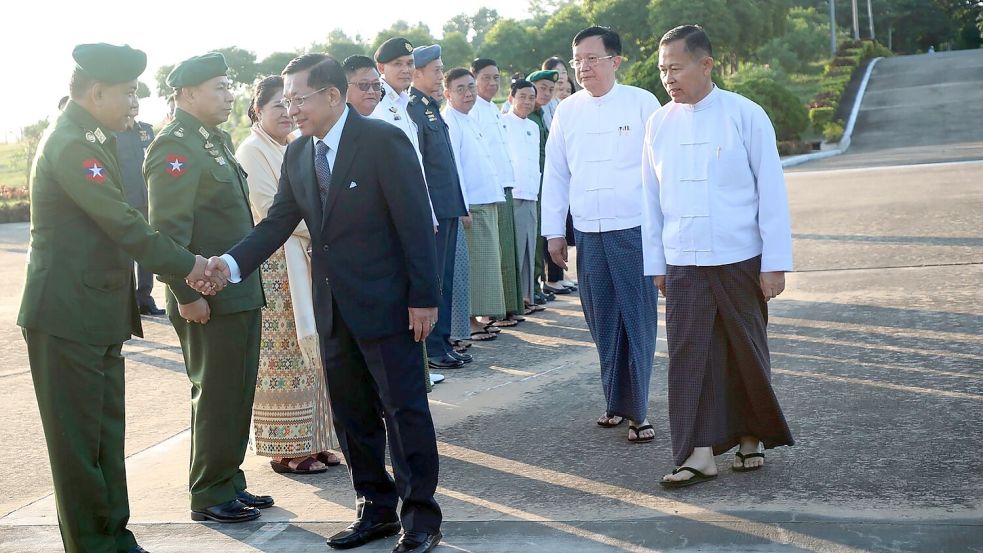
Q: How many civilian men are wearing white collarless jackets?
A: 5